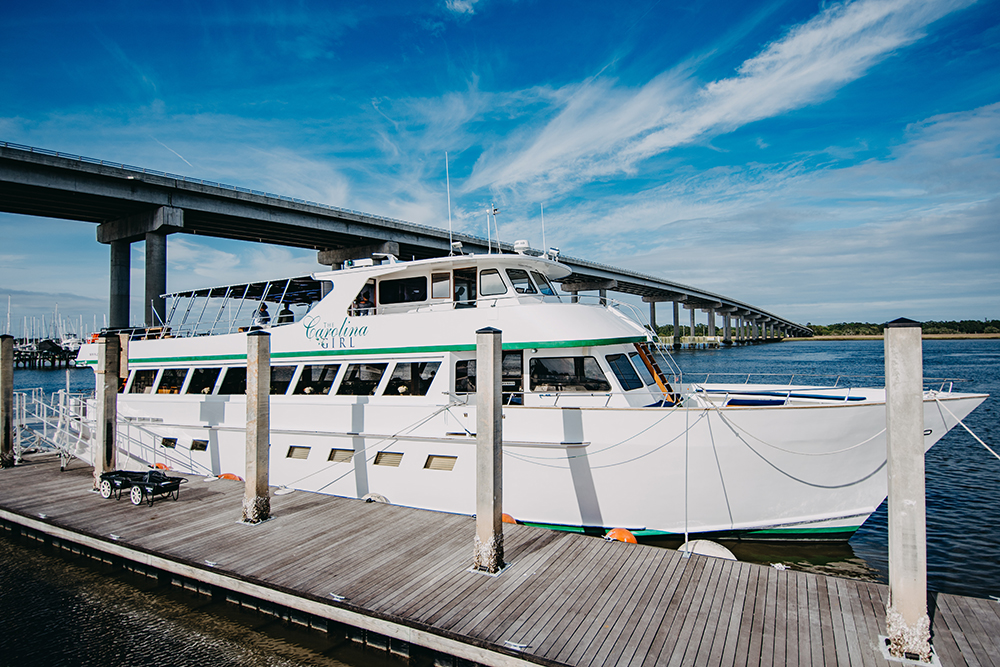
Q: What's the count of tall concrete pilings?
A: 5